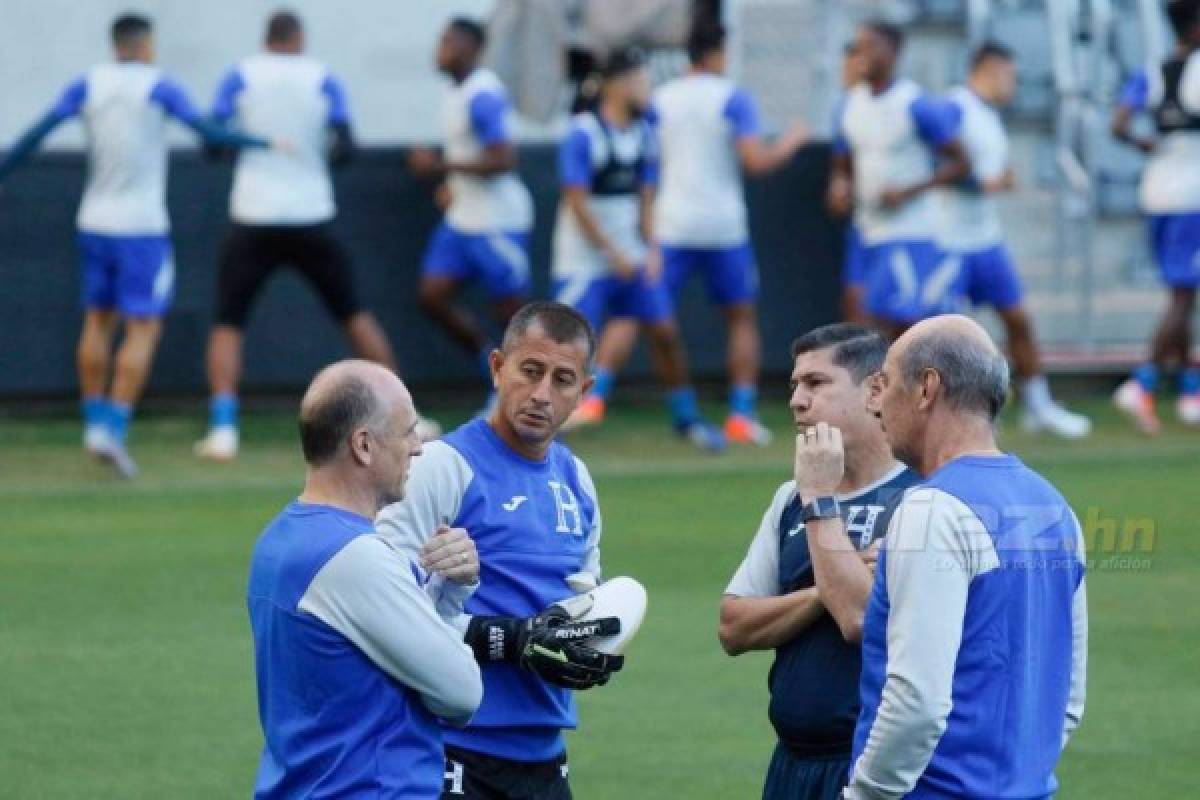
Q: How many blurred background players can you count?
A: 9